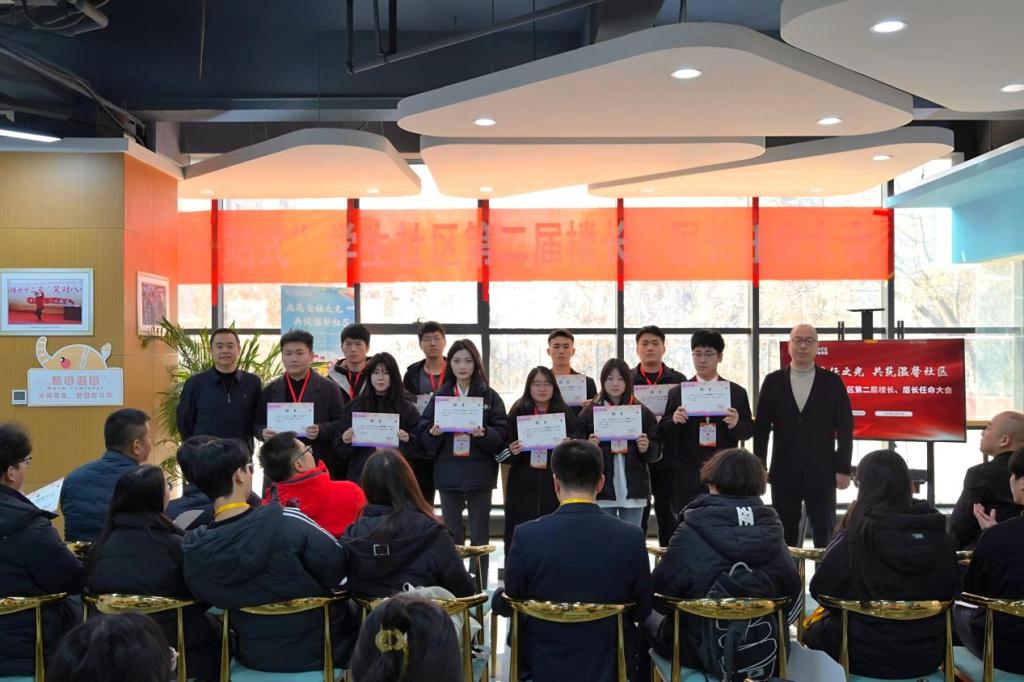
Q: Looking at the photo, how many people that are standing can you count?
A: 12